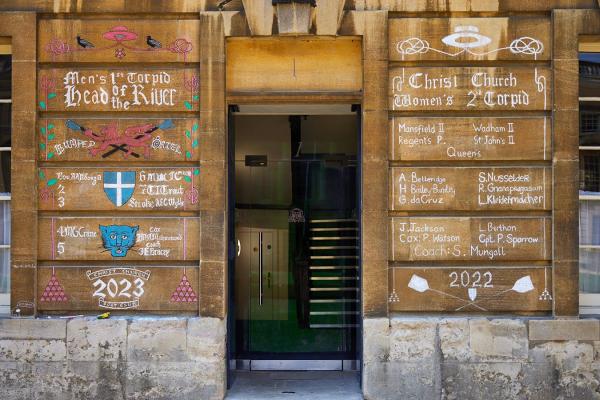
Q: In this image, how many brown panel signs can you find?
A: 12